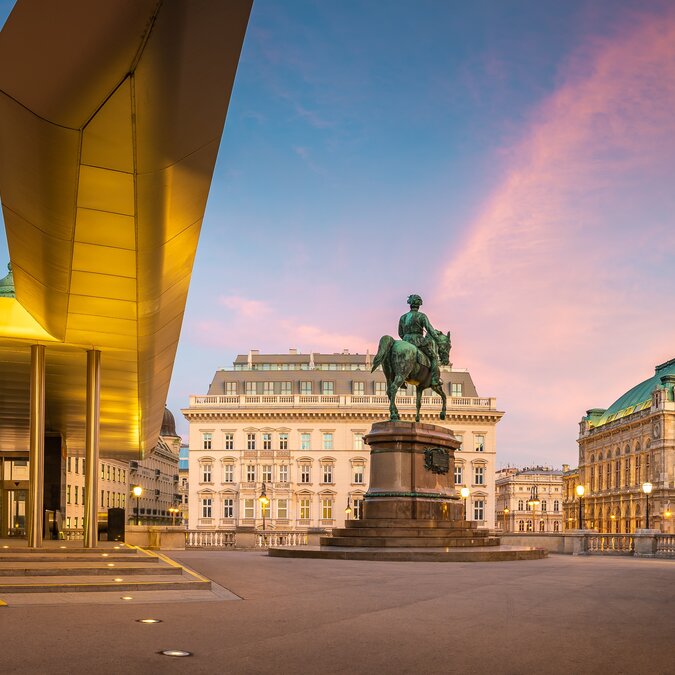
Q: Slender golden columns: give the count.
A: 2